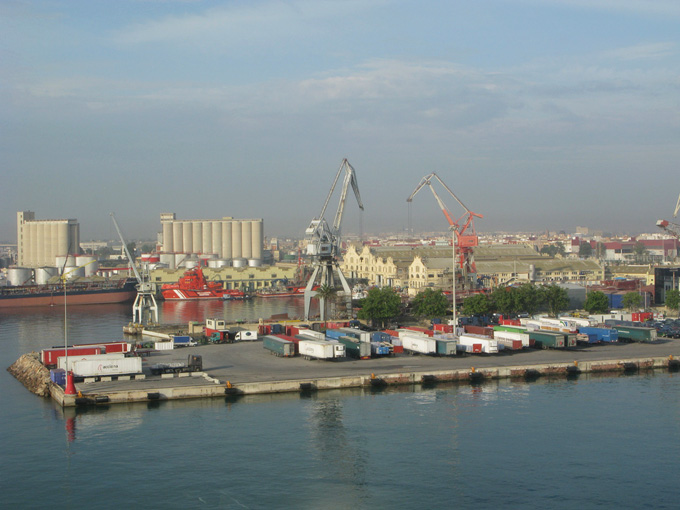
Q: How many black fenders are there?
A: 12